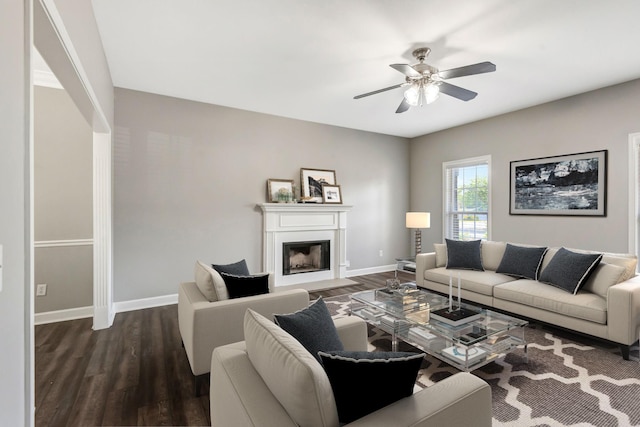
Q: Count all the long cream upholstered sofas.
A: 1